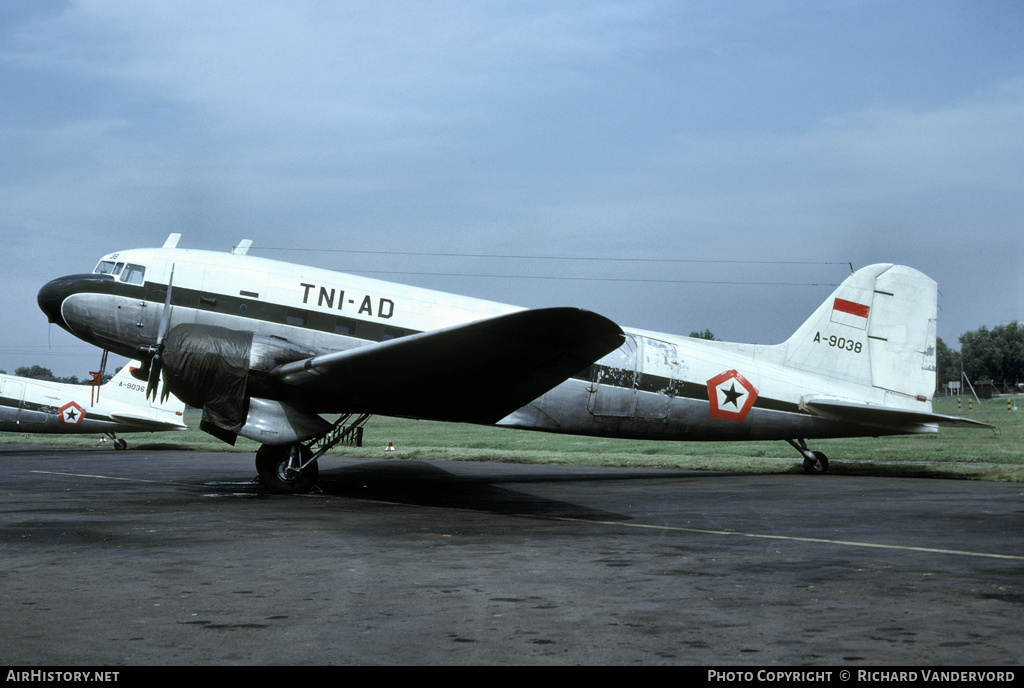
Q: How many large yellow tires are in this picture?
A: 0